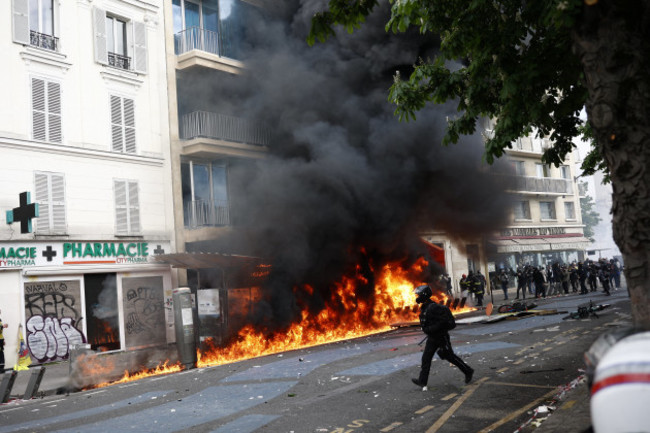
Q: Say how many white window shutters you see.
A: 11